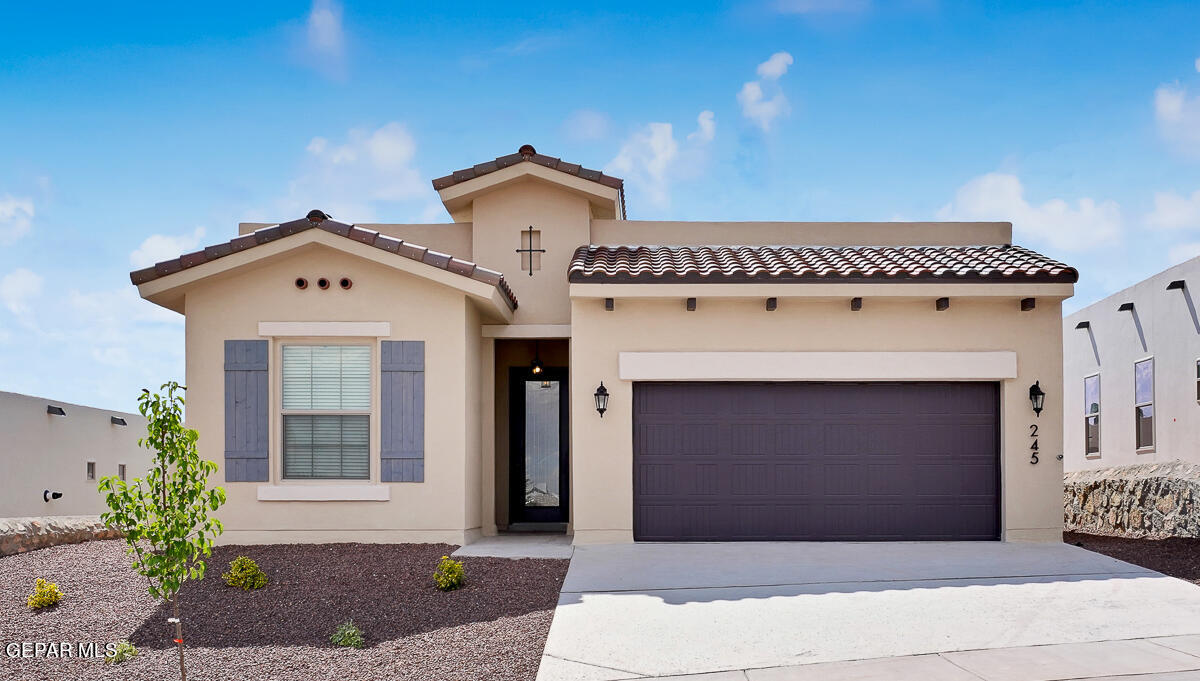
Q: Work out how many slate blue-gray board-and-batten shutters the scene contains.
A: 2